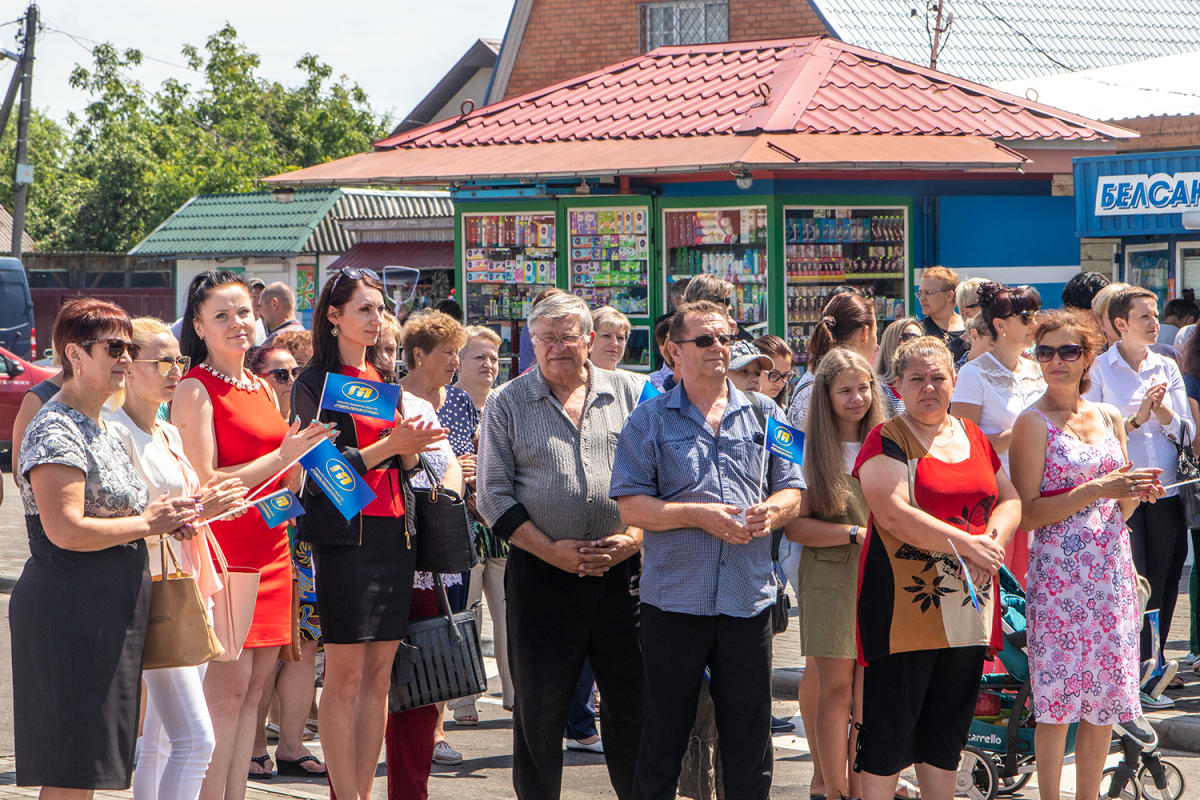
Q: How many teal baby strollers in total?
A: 1